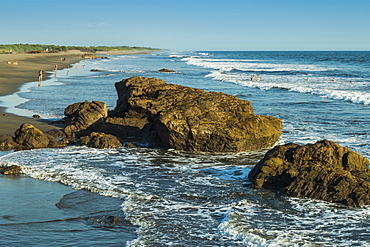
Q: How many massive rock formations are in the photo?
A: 2